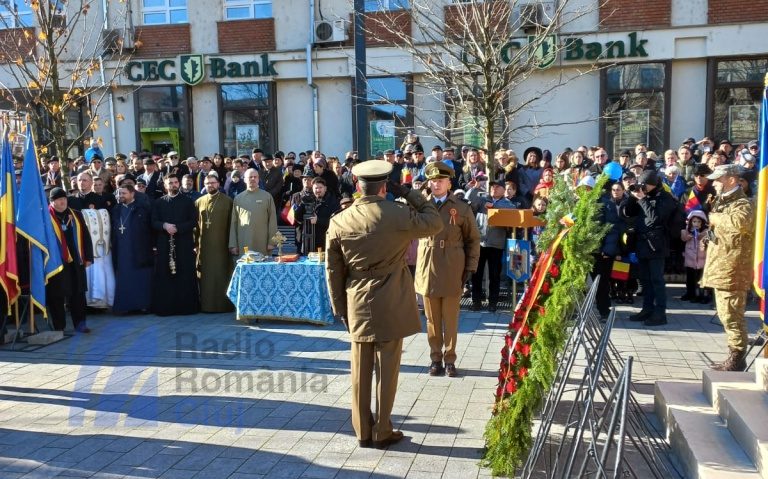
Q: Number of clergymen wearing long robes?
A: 5